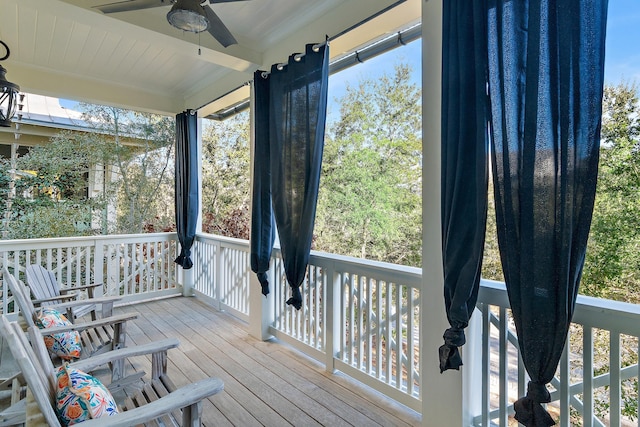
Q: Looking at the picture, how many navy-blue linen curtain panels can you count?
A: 5